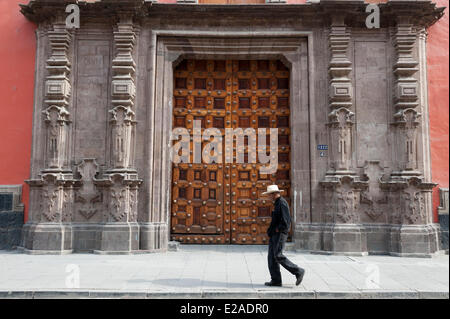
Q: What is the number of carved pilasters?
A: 4